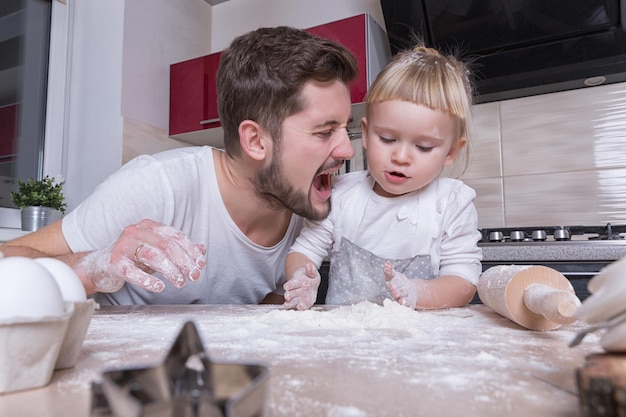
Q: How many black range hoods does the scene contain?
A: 1